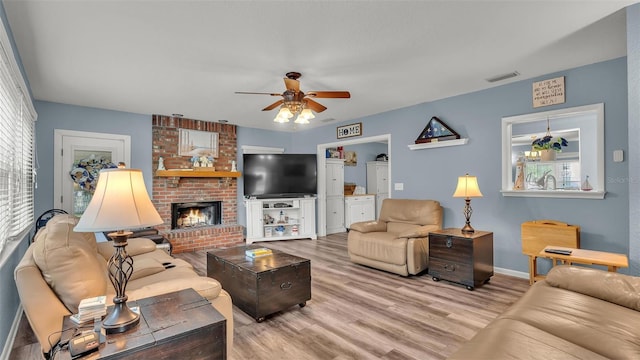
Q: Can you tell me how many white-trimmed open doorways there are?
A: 1